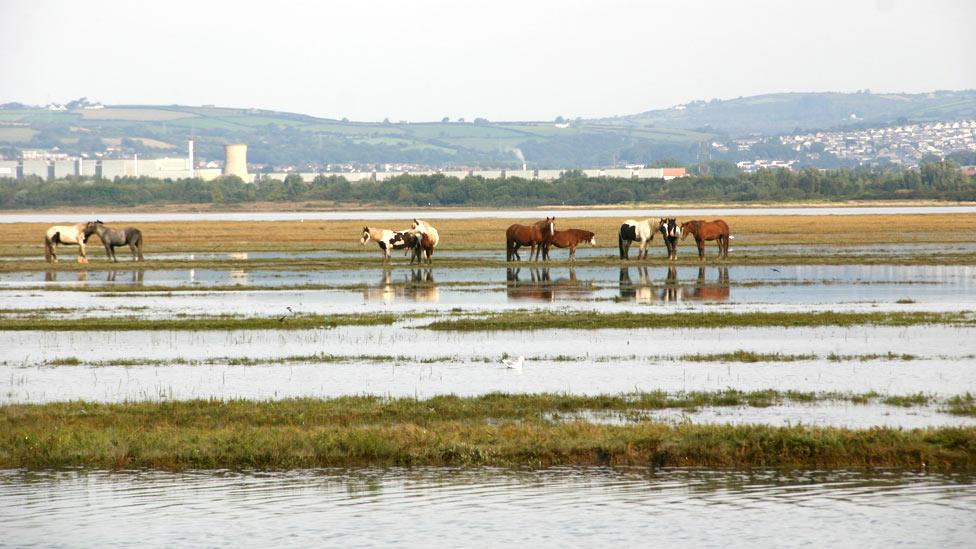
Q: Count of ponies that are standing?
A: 9